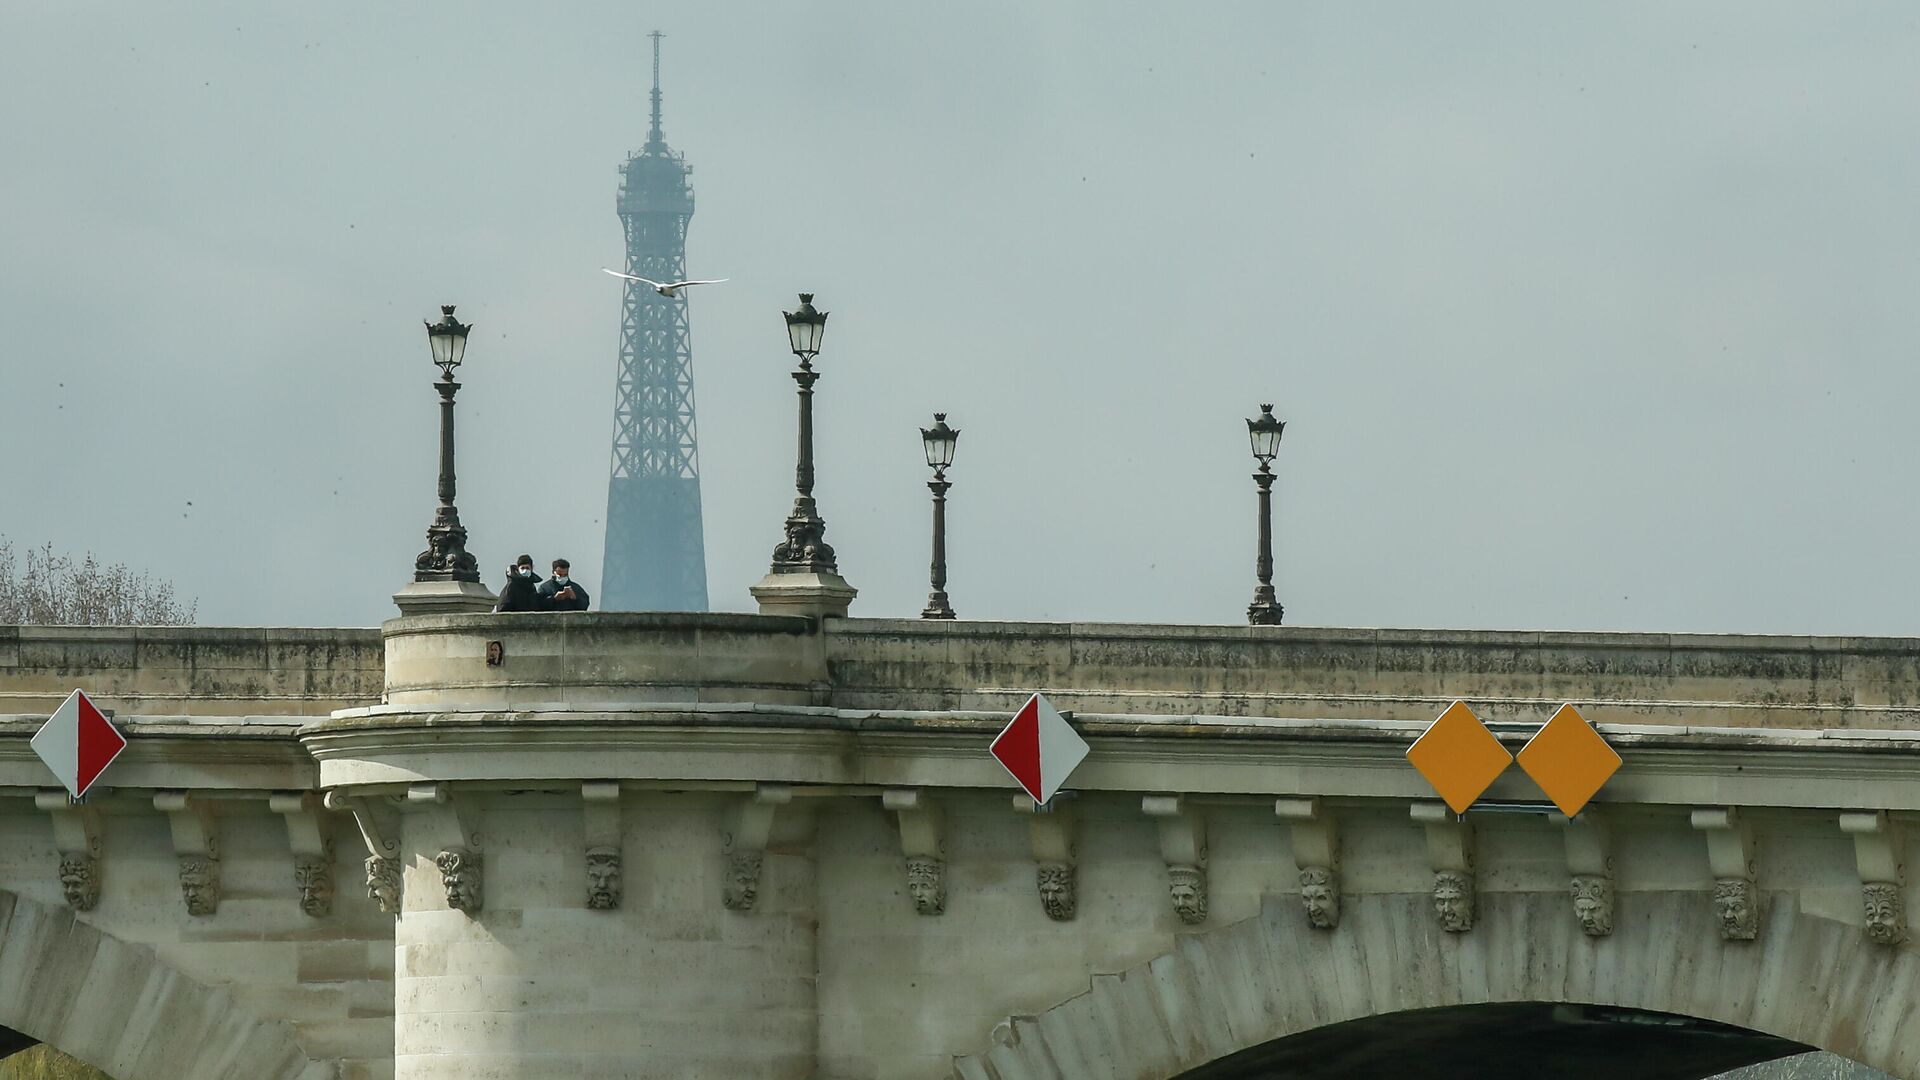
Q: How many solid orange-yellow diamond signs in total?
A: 2